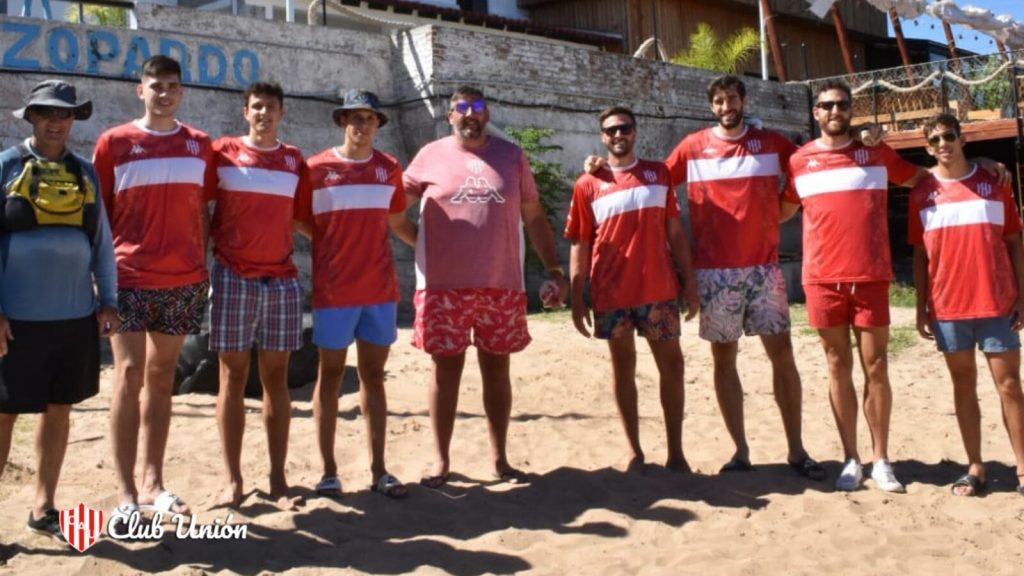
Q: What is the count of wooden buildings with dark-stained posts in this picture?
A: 1